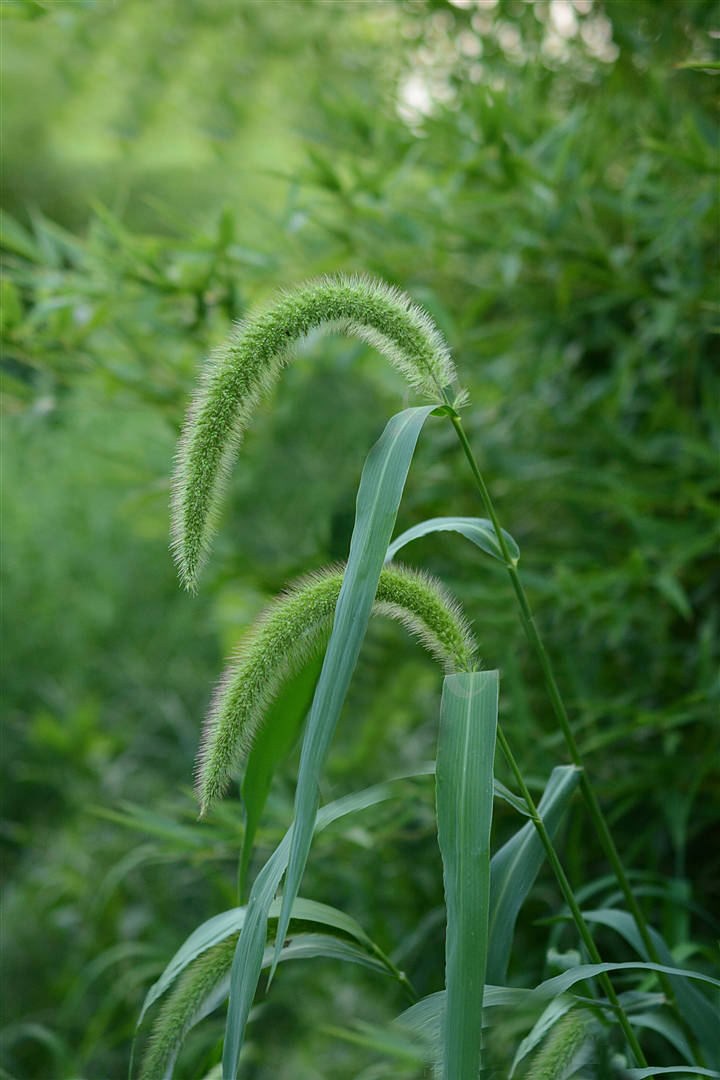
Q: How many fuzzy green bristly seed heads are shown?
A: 4